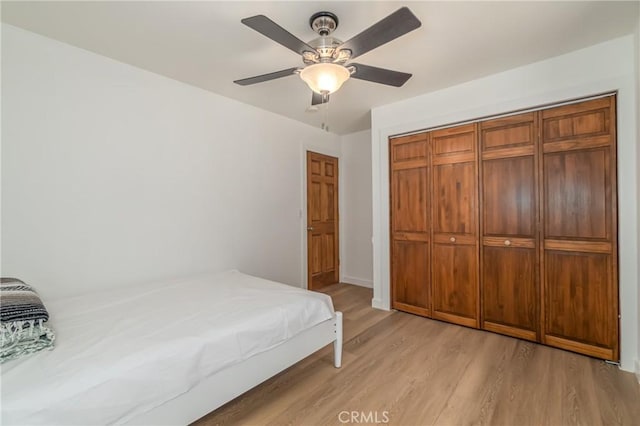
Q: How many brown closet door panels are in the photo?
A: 4